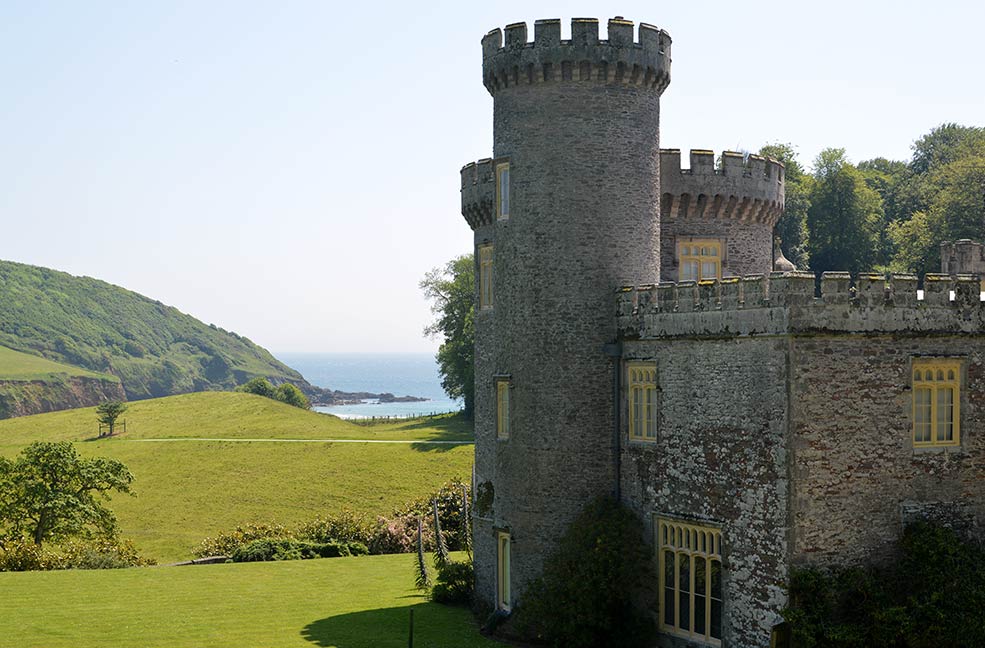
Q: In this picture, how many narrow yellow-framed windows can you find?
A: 4